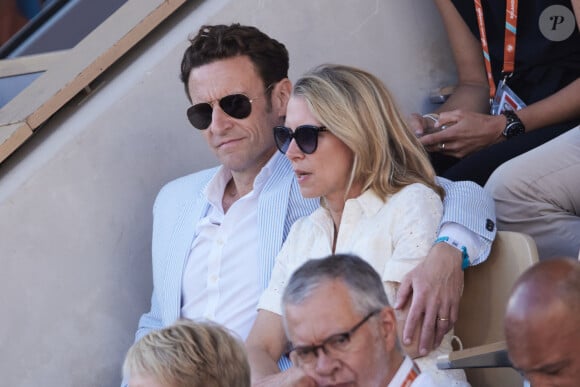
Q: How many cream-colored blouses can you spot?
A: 1